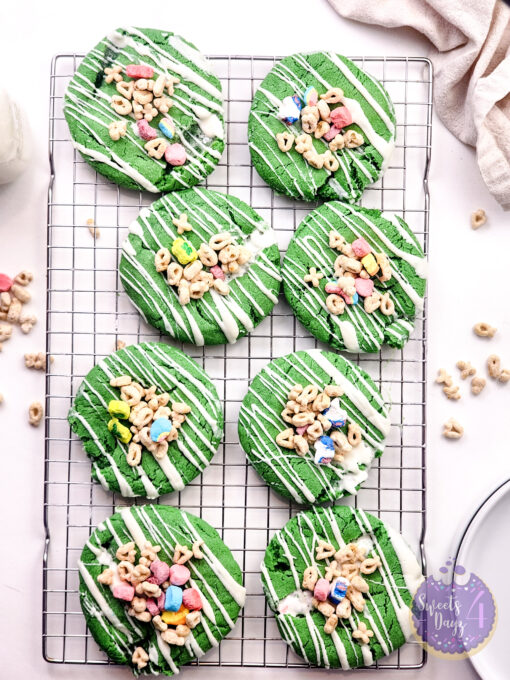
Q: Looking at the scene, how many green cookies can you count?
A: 8